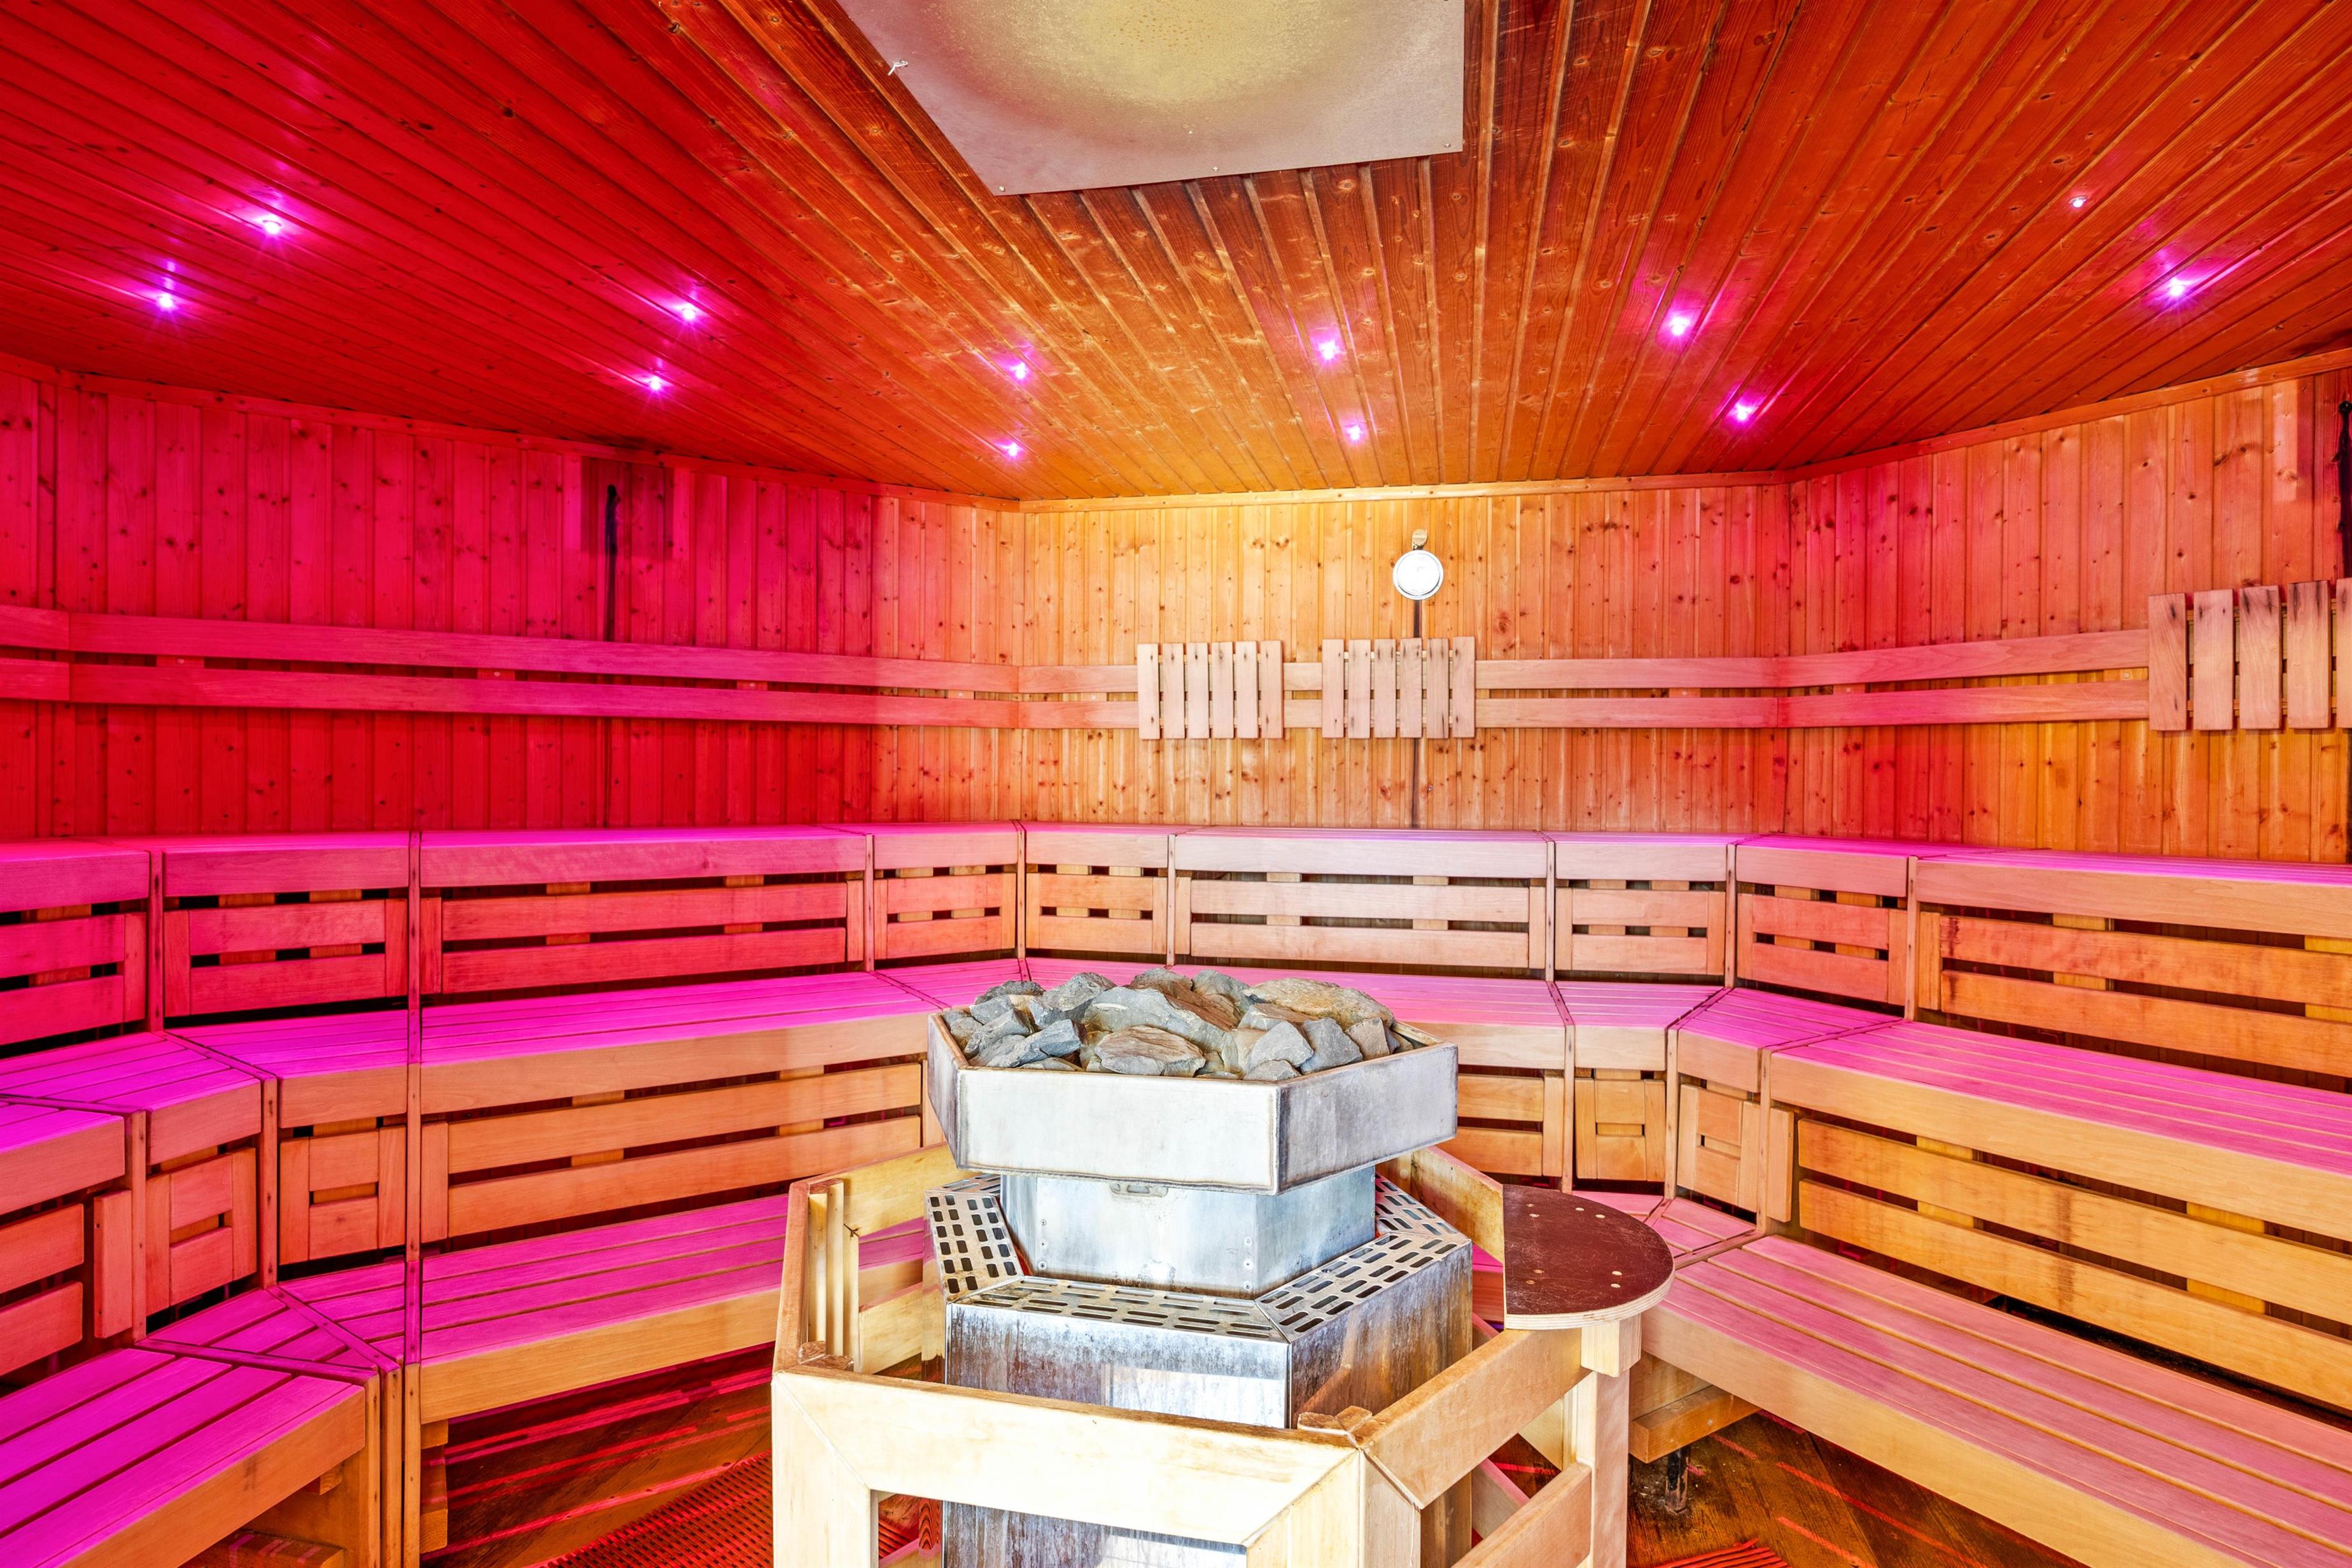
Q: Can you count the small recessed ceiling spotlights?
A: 12